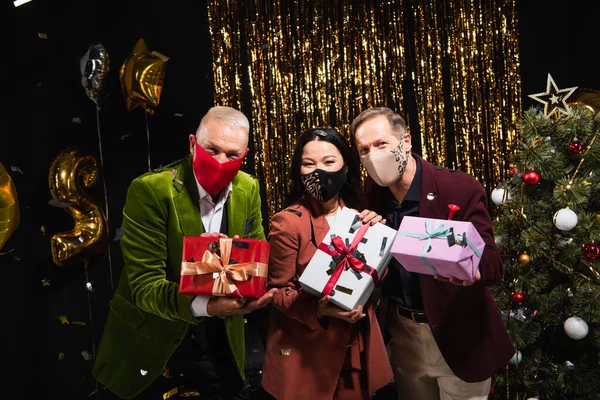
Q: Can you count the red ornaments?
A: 5